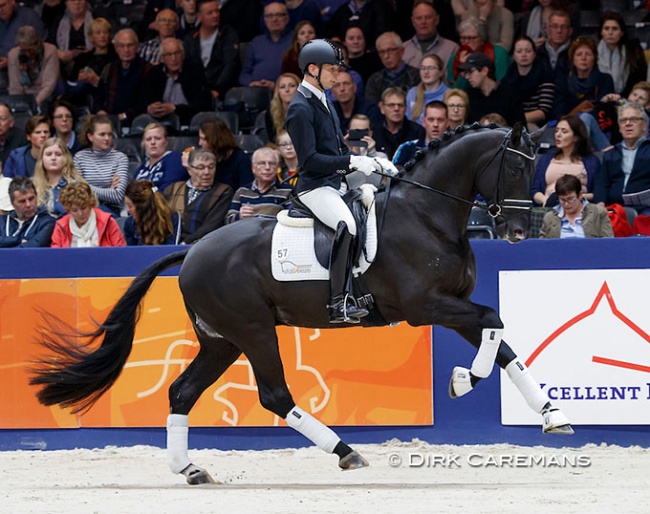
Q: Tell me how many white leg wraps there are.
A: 4